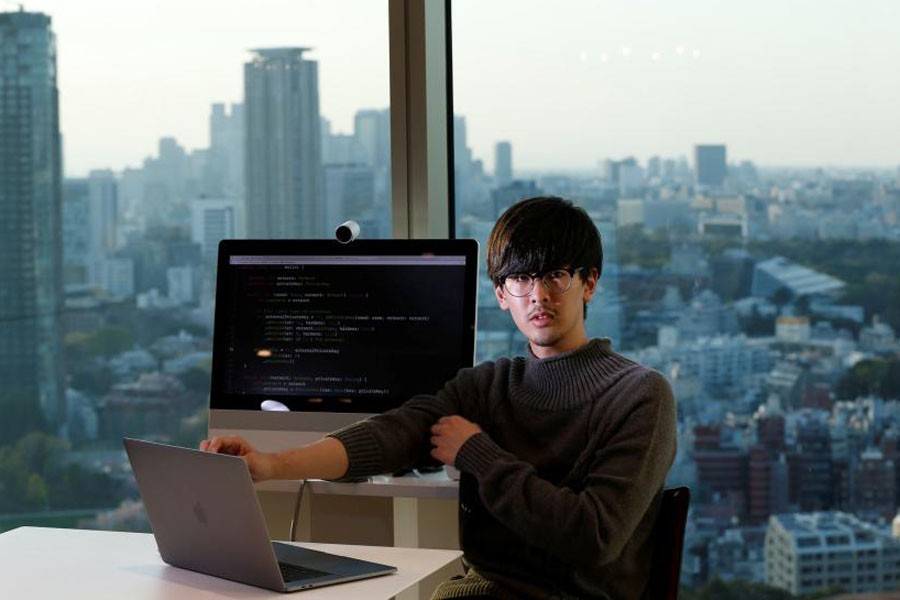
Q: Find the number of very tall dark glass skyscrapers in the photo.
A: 1